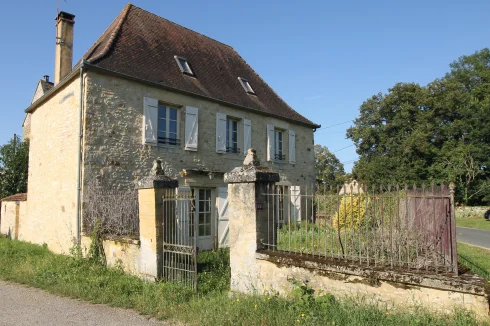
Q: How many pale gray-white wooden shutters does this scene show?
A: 9